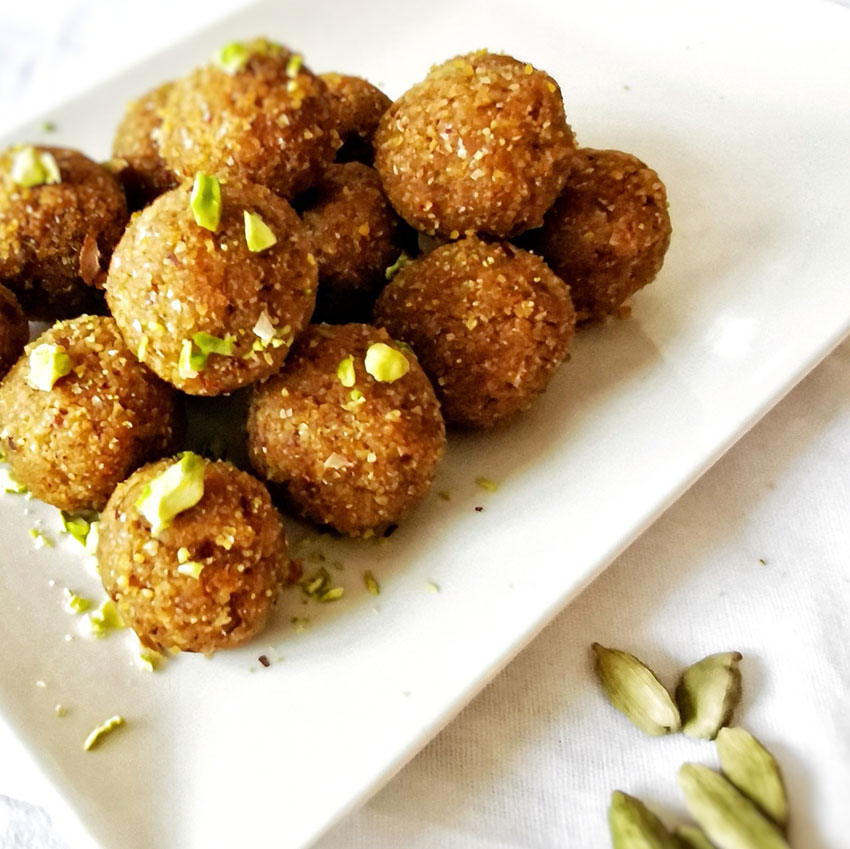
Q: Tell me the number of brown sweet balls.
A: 13